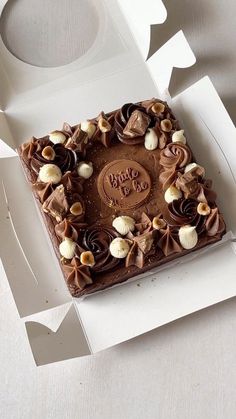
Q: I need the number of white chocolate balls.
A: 12